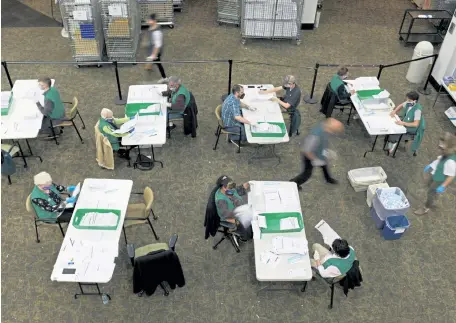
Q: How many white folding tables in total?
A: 6